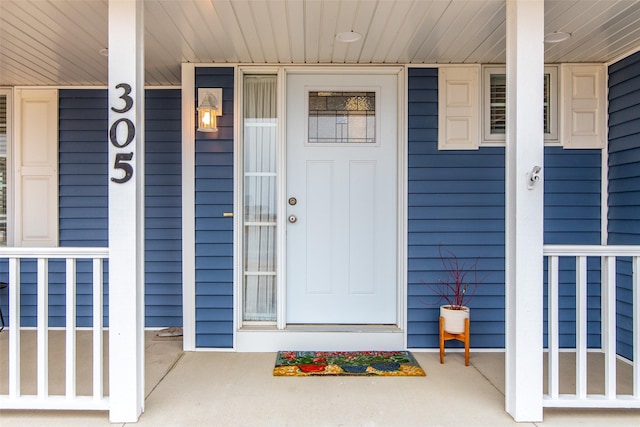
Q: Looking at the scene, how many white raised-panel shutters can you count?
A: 3